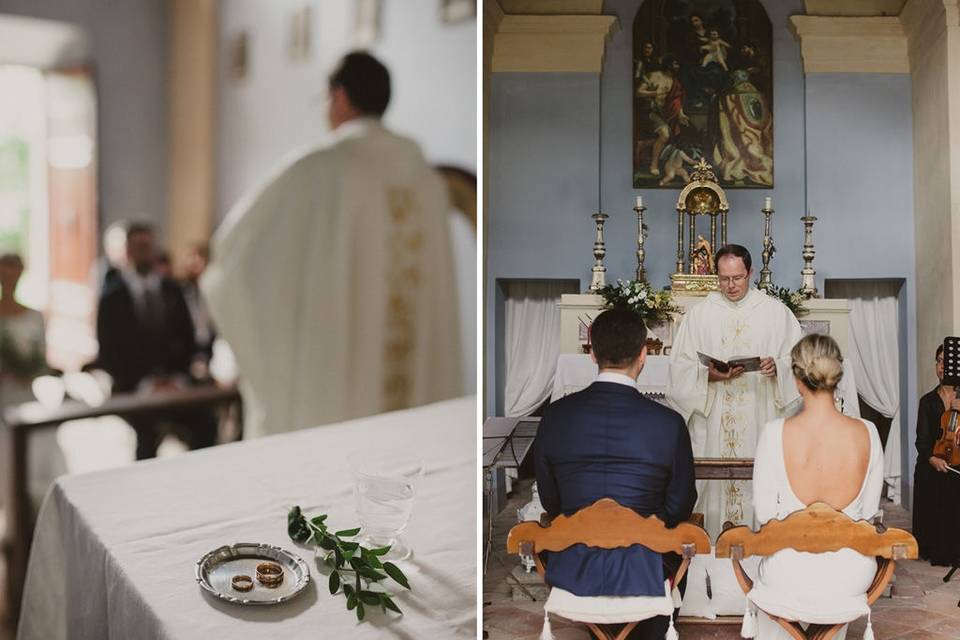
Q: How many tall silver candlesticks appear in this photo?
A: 4